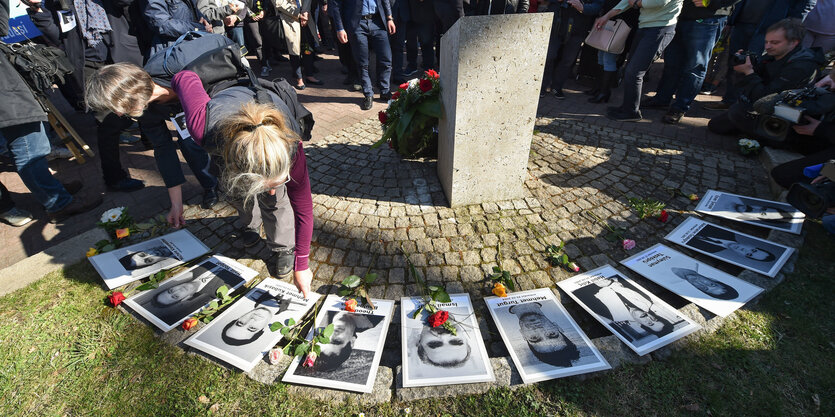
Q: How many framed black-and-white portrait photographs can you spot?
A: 10